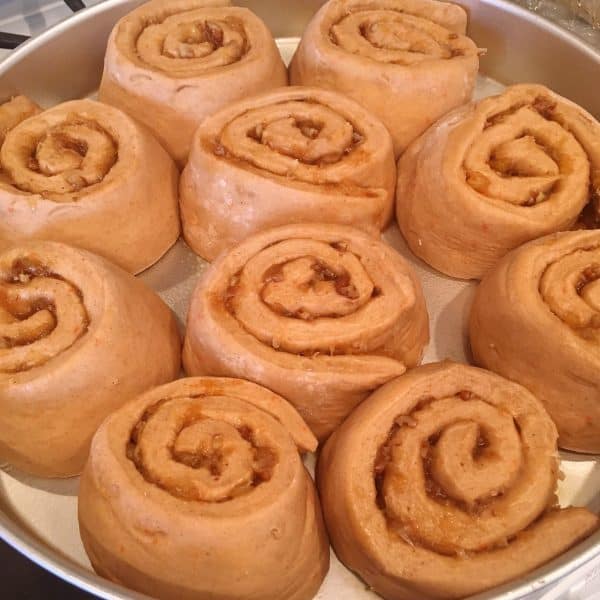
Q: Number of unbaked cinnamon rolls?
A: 10